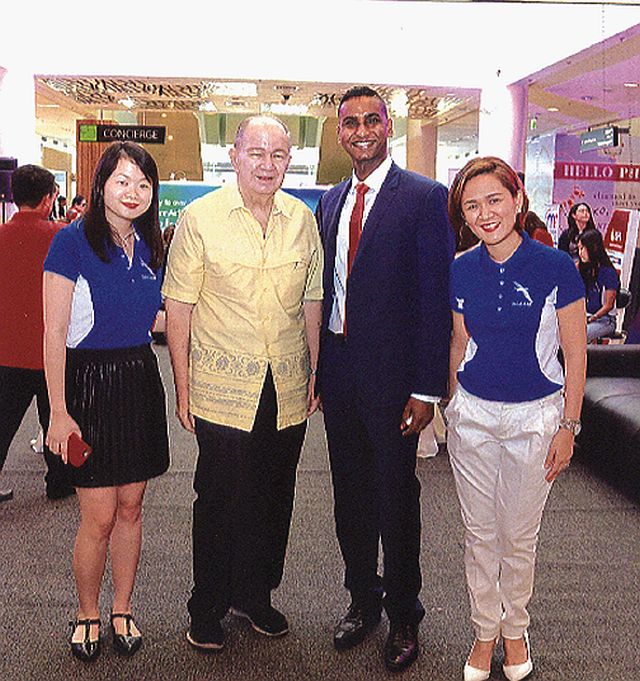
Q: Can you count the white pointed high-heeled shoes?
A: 2